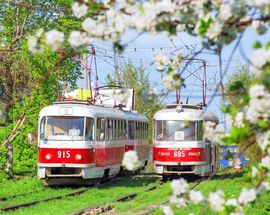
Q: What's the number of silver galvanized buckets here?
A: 0